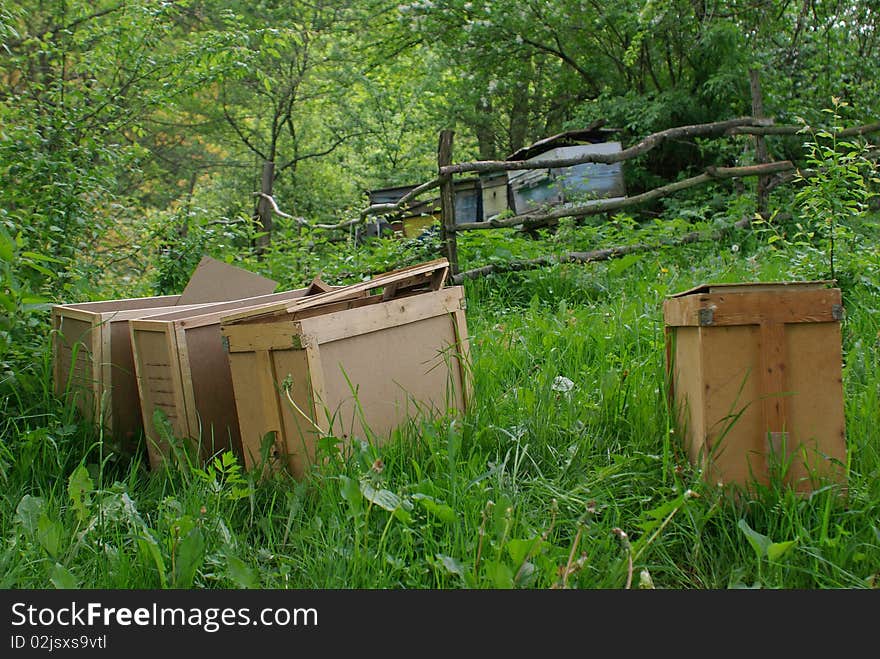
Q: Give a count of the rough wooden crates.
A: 4